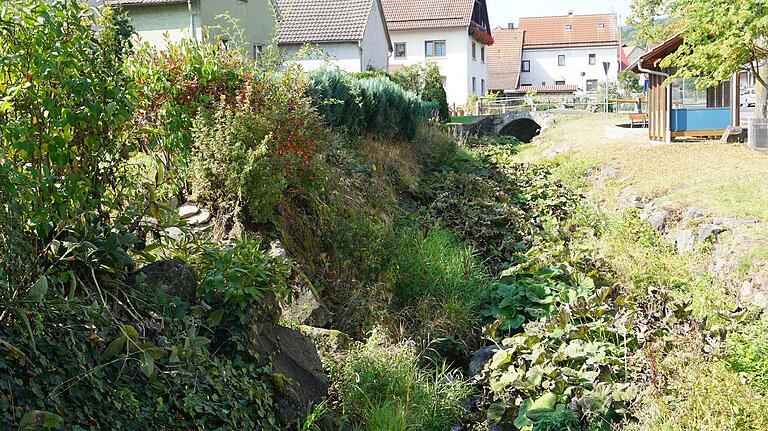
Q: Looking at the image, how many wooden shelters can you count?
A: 1